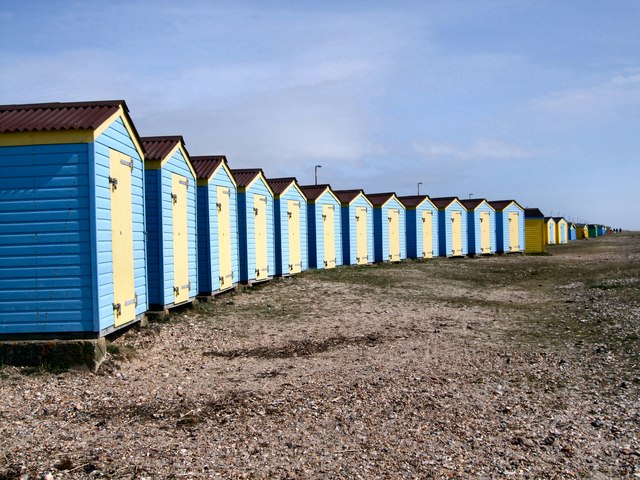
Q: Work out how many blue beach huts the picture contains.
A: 12